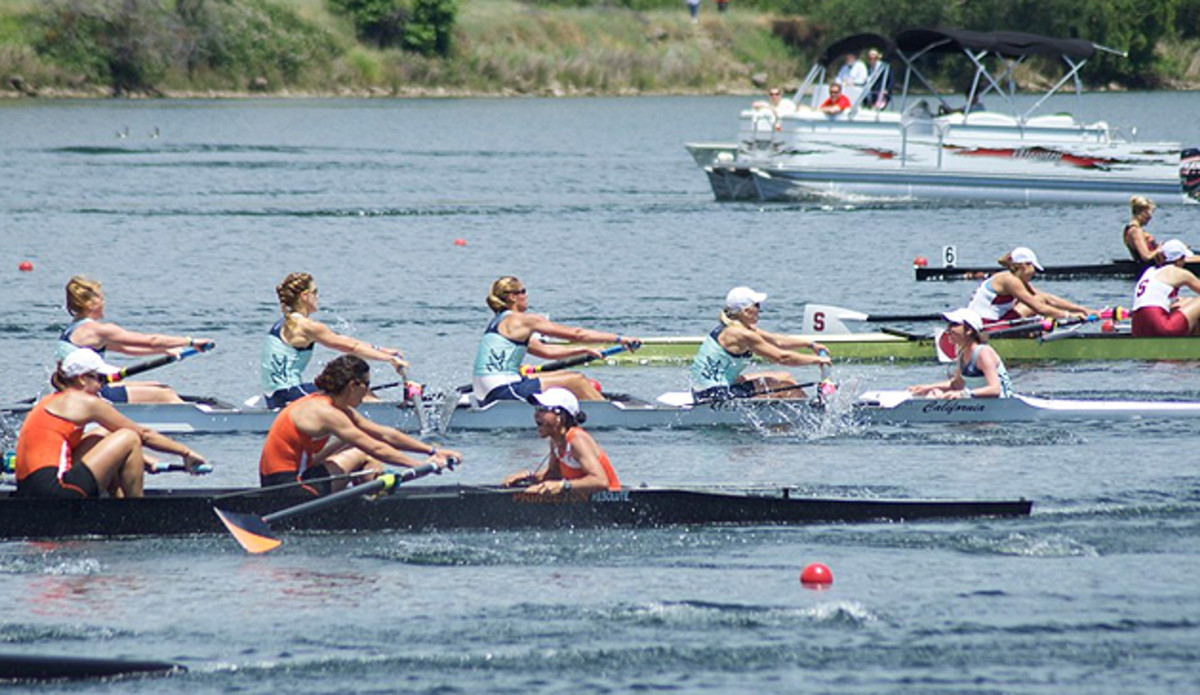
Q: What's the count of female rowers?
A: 11